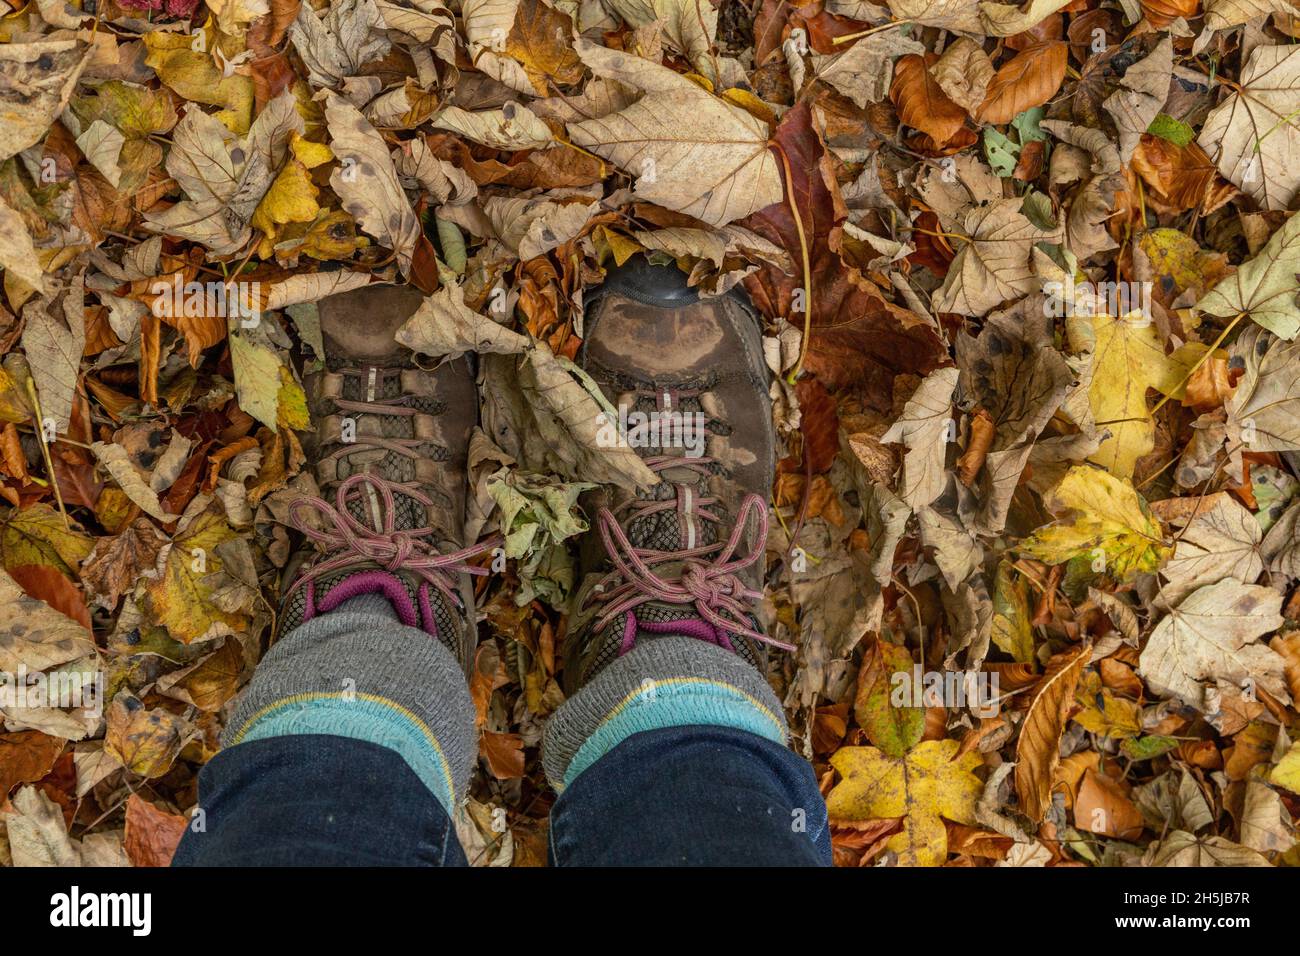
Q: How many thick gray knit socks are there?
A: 2